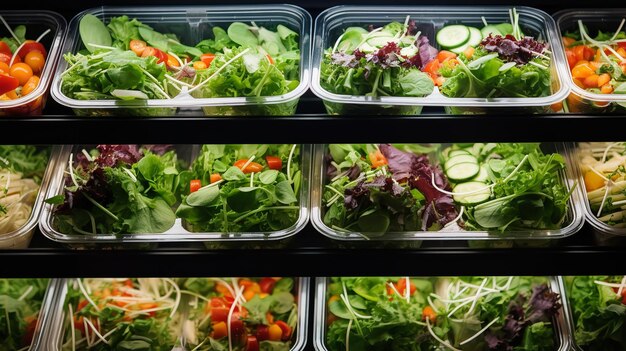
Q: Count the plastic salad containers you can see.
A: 12